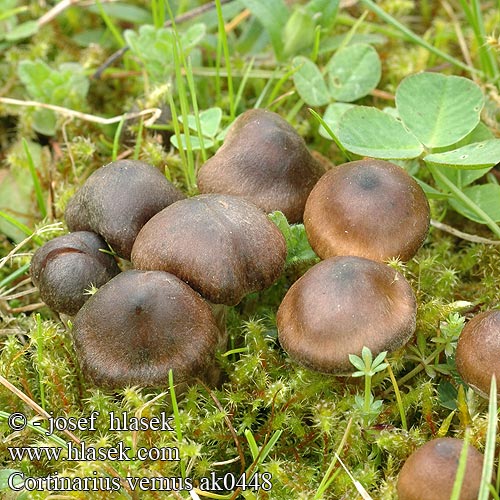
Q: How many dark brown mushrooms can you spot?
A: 9